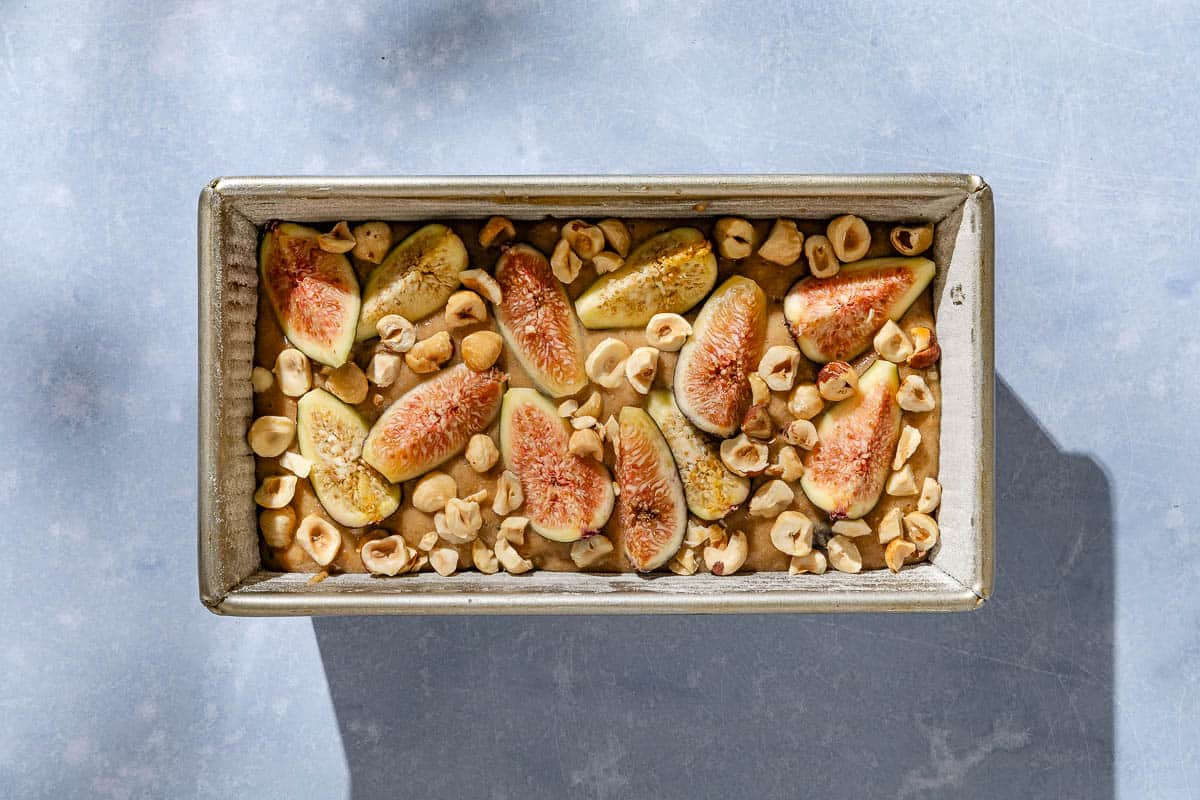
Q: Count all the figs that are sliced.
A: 12